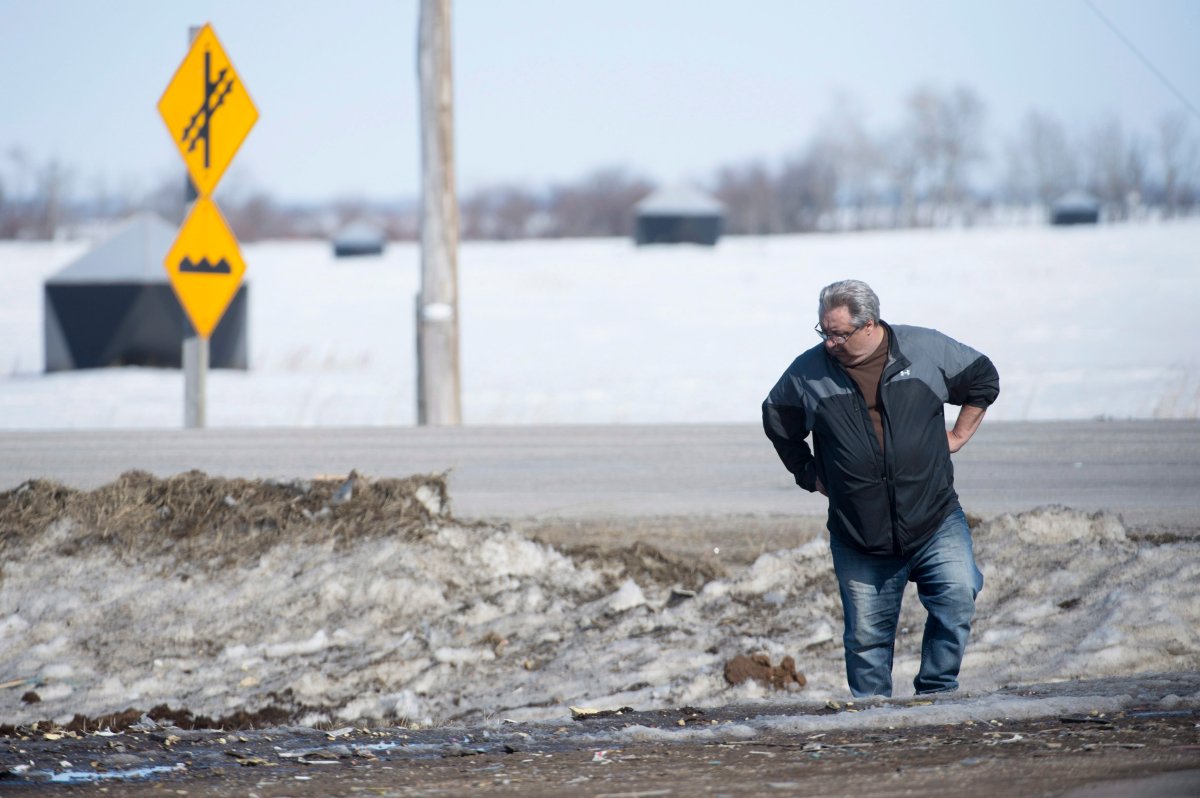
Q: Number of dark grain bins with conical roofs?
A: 4